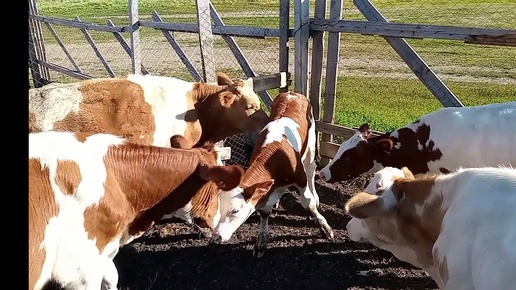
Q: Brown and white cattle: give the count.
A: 5